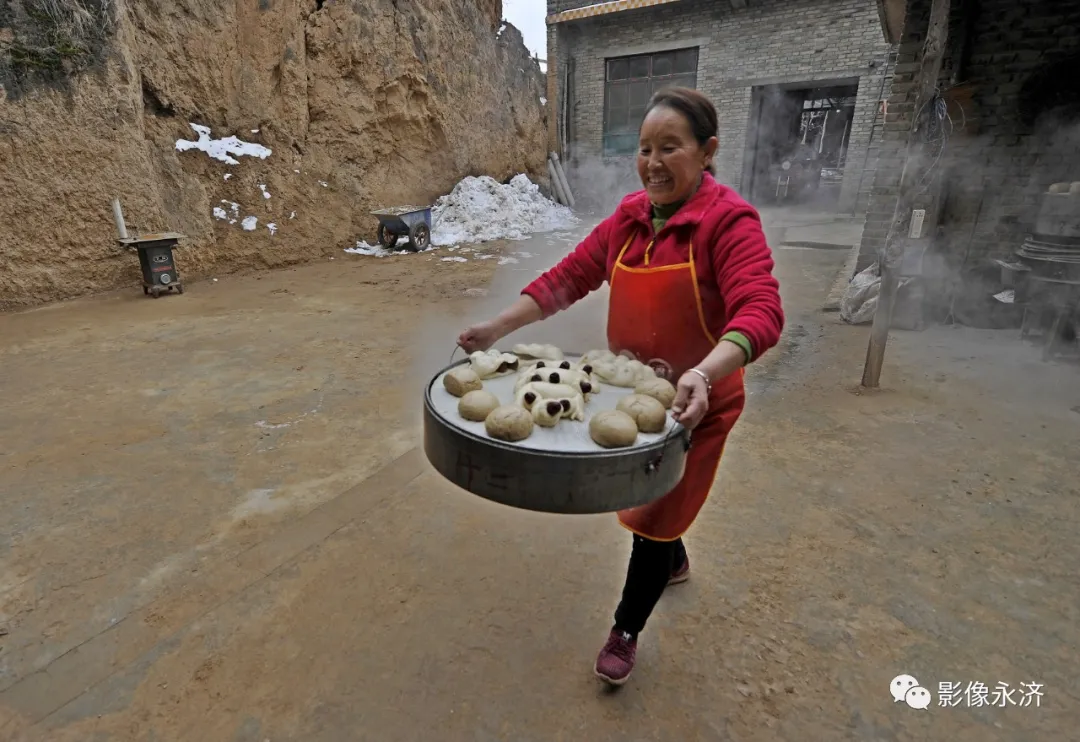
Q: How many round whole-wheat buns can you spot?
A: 6